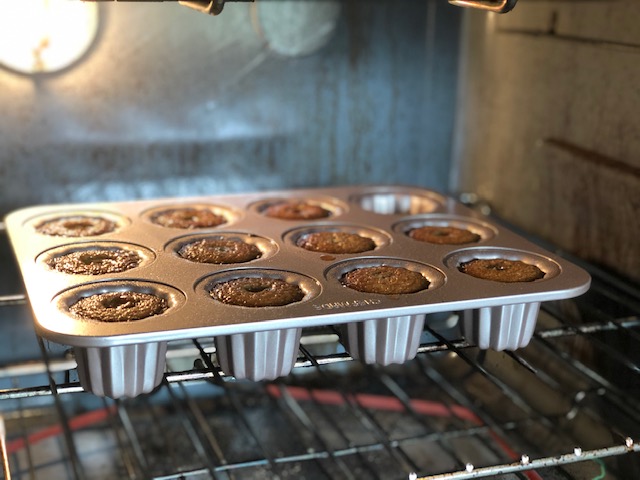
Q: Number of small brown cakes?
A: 11